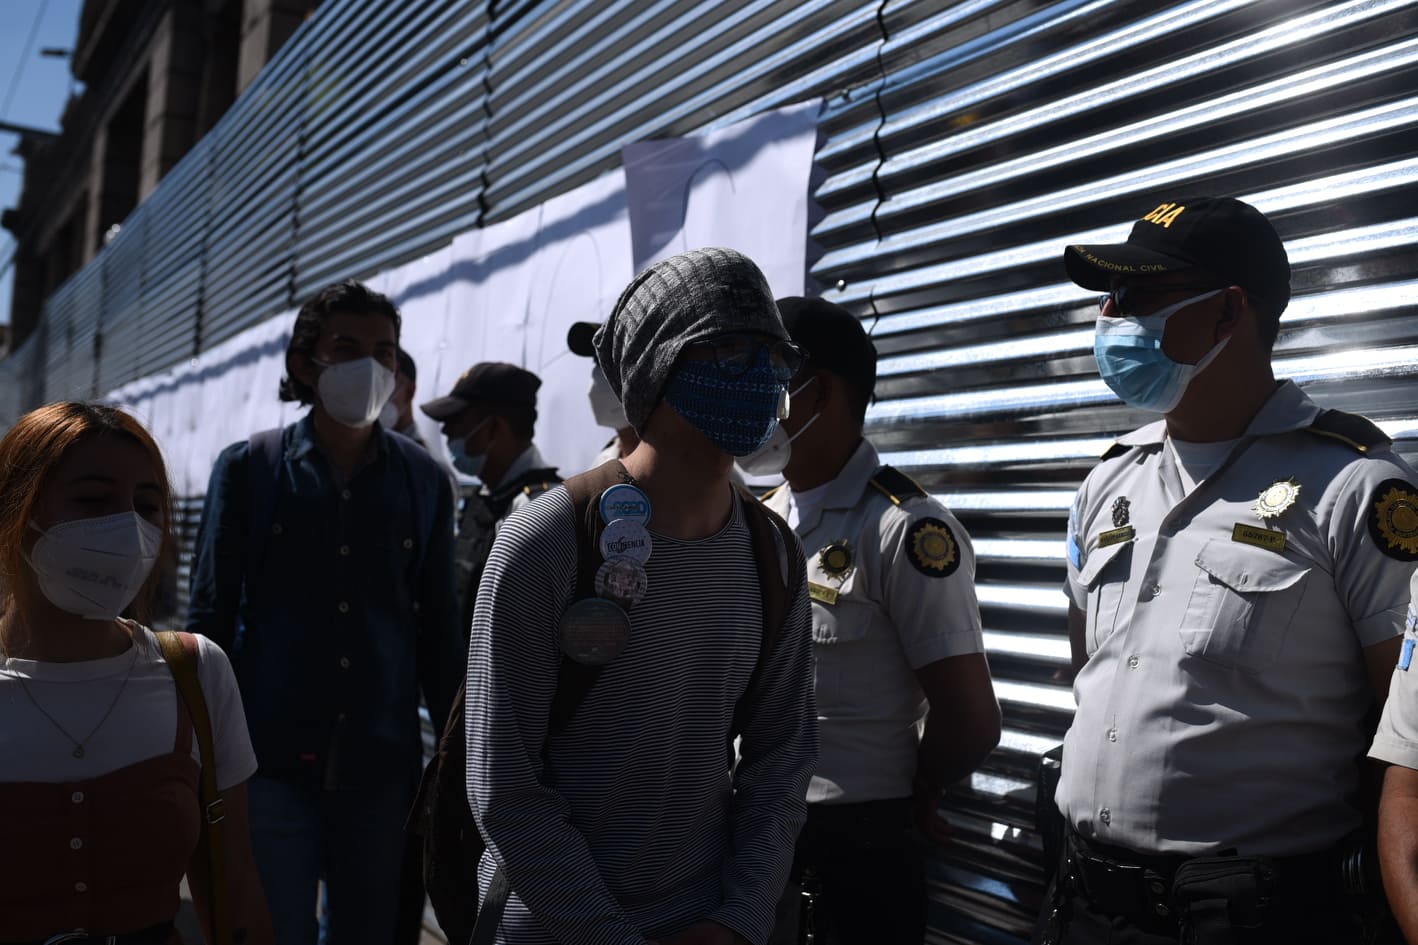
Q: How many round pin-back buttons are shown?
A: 4